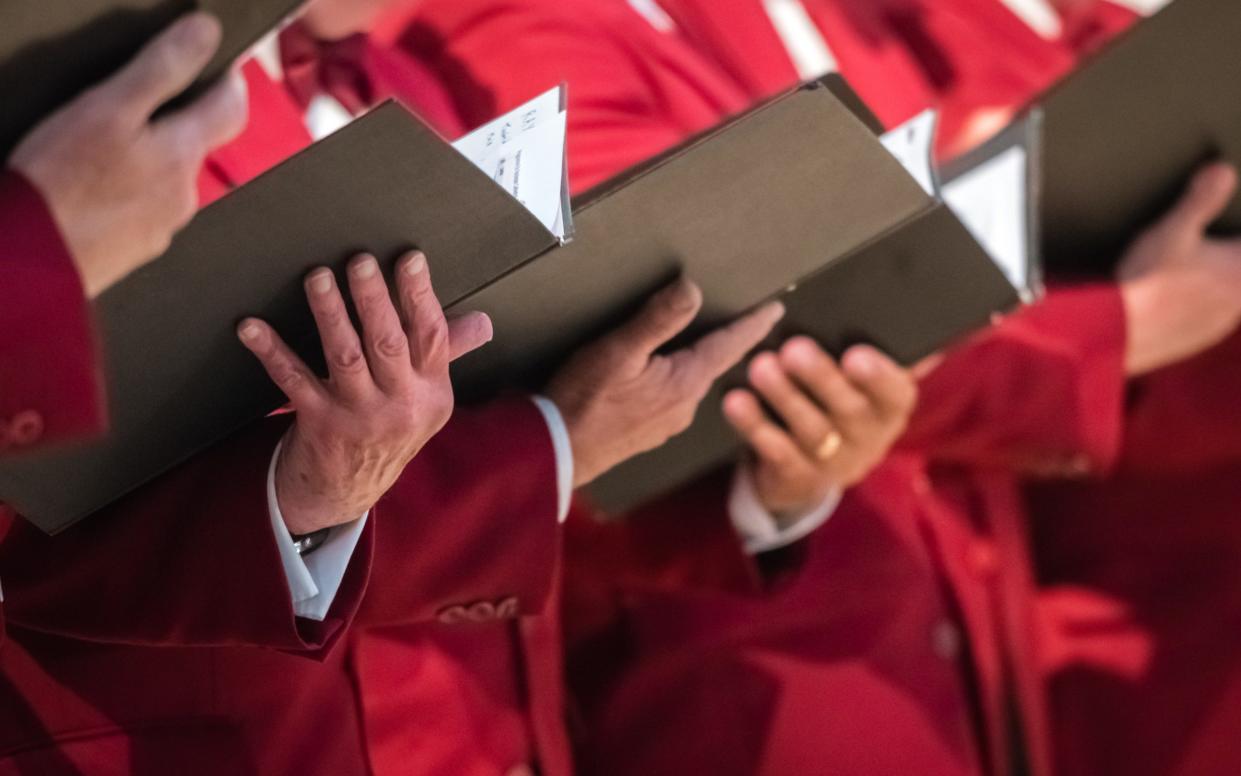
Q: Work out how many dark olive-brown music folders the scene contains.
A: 5